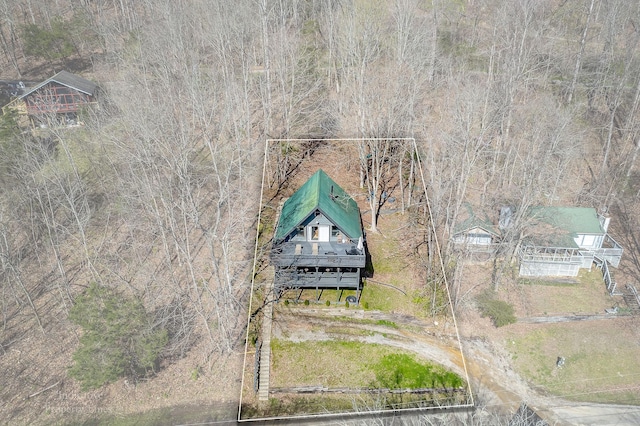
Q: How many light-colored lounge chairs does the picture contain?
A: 2